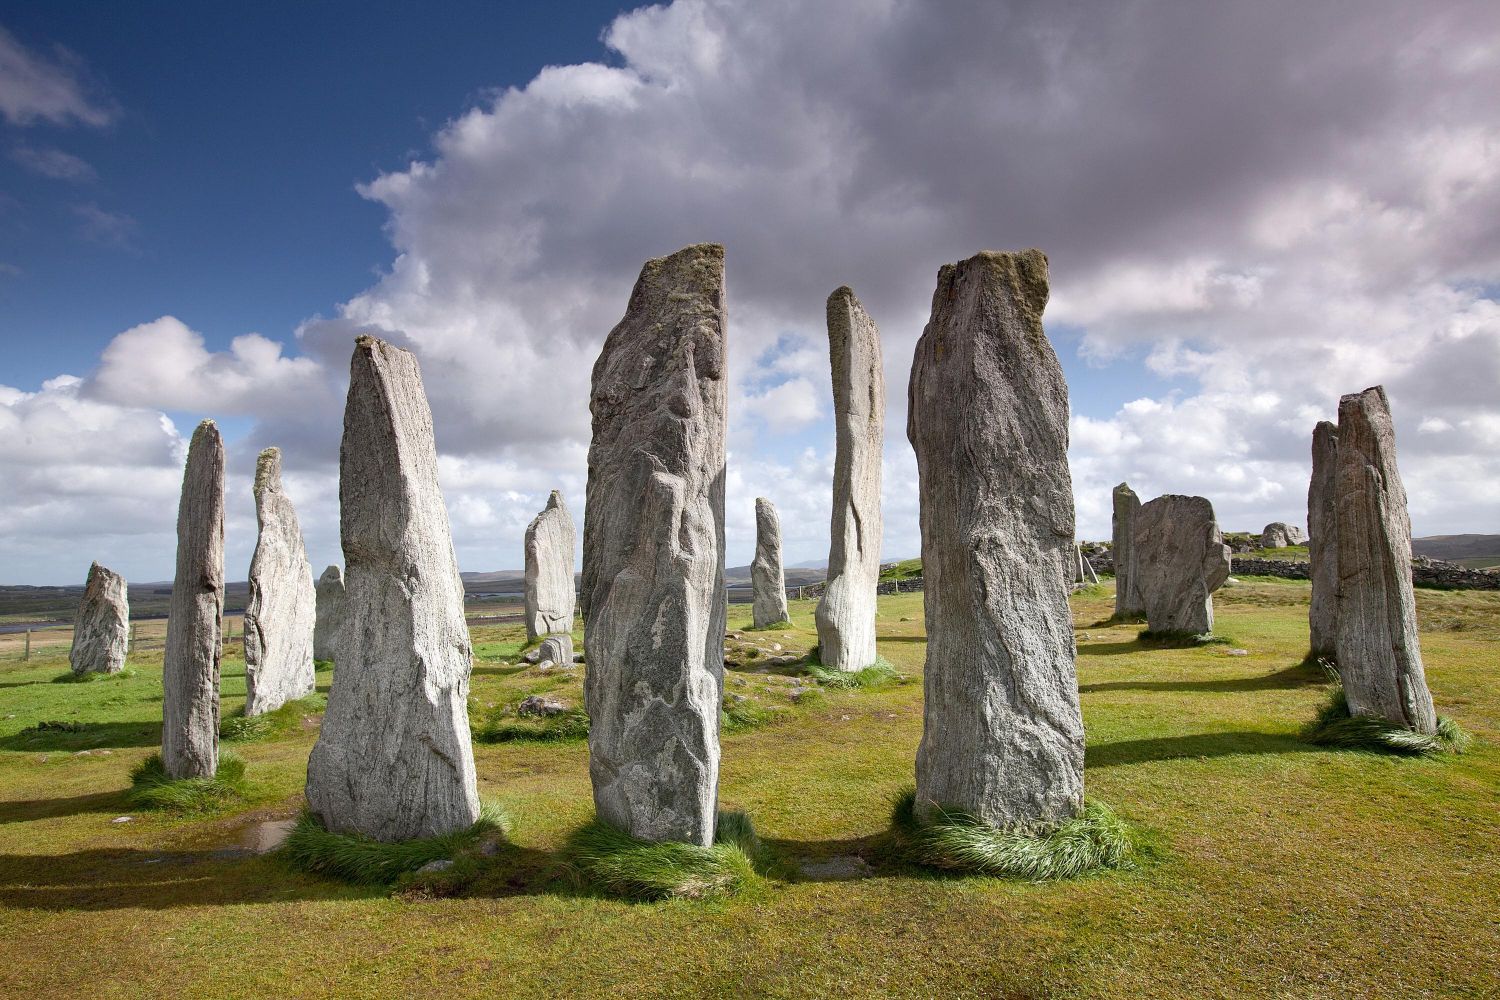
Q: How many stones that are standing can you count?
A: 14